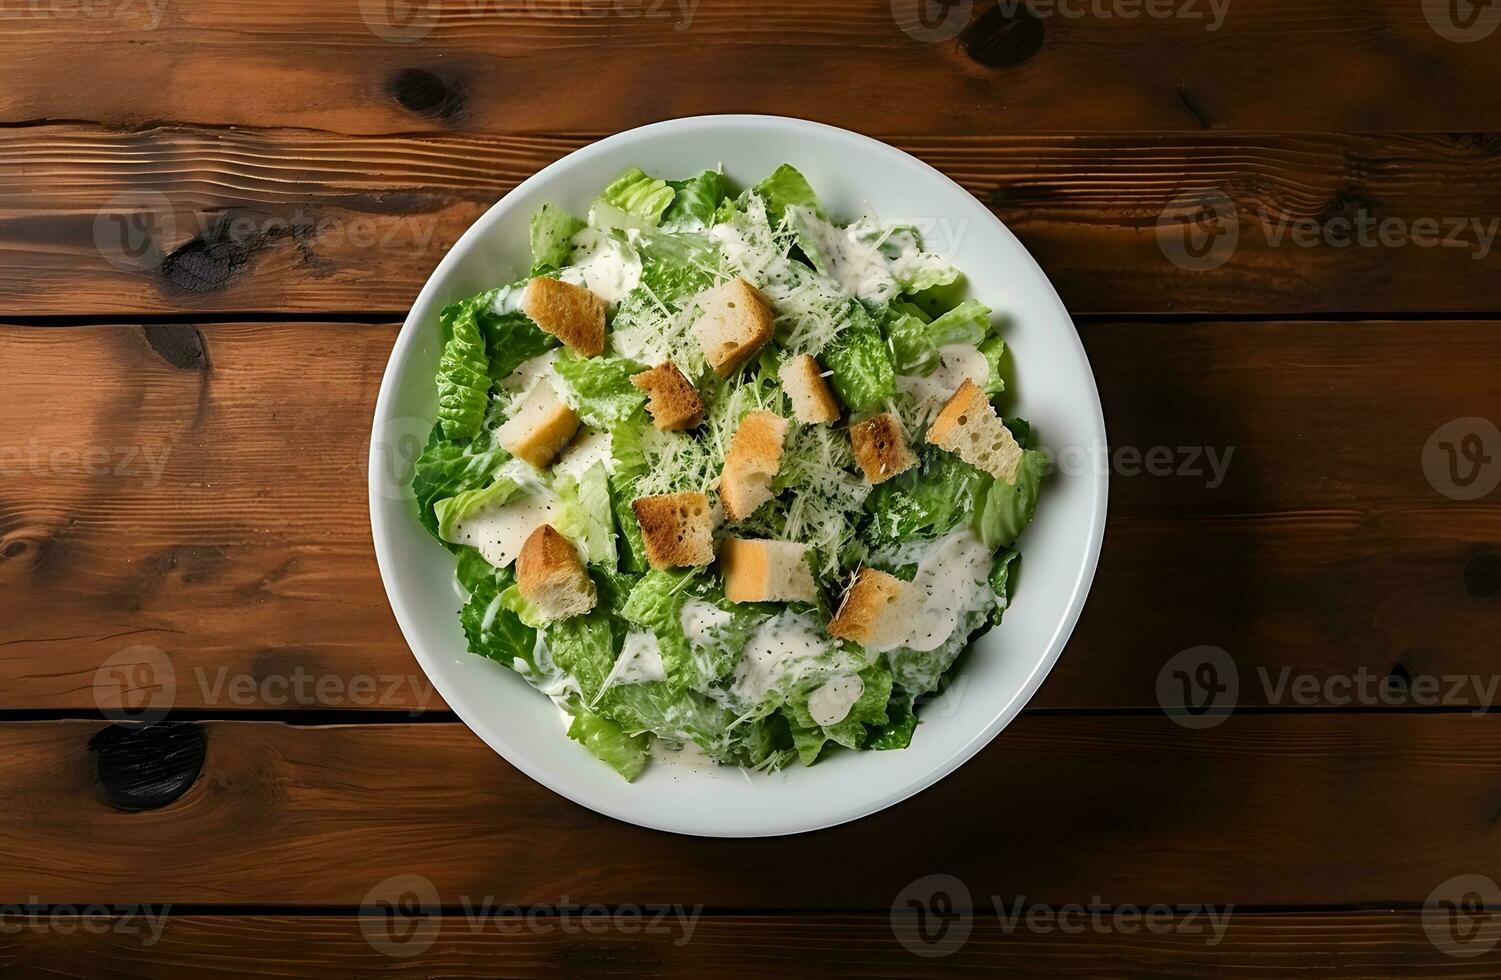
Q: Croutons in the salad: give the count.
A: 12